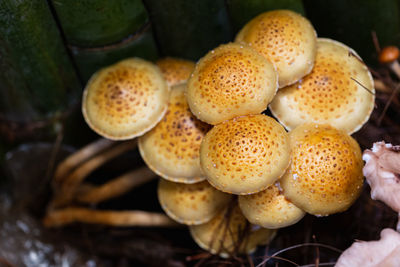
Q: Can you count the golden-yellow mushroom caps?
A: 11